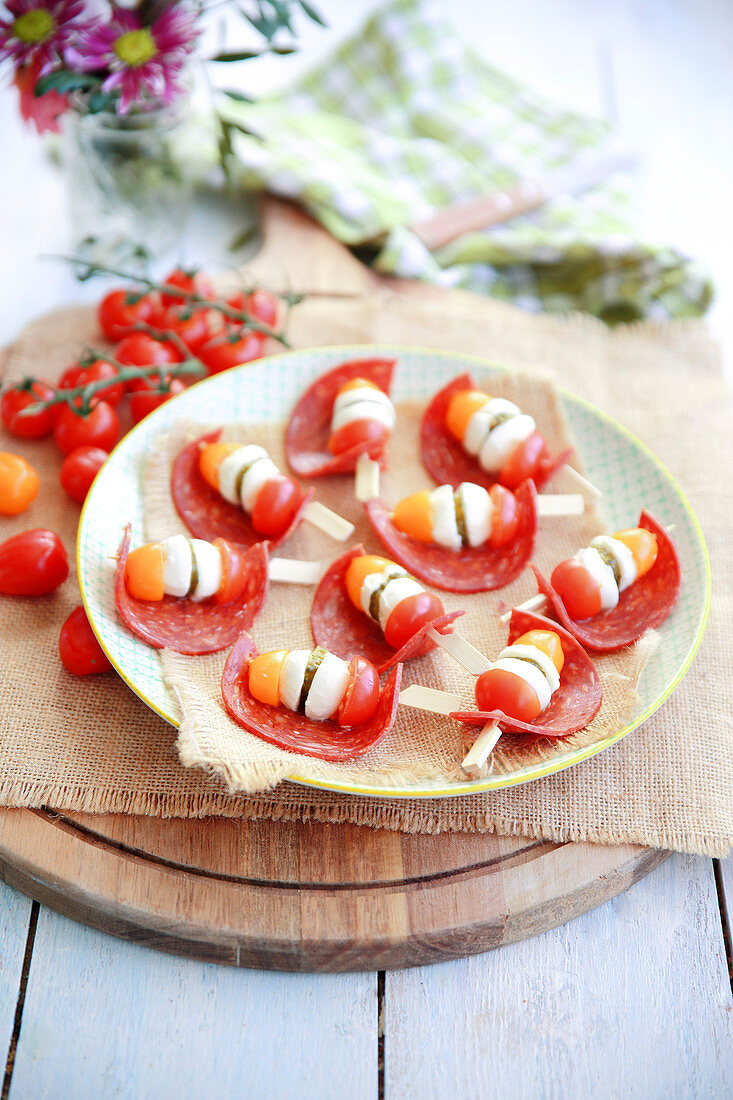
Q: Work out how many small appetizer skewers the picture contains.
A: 9